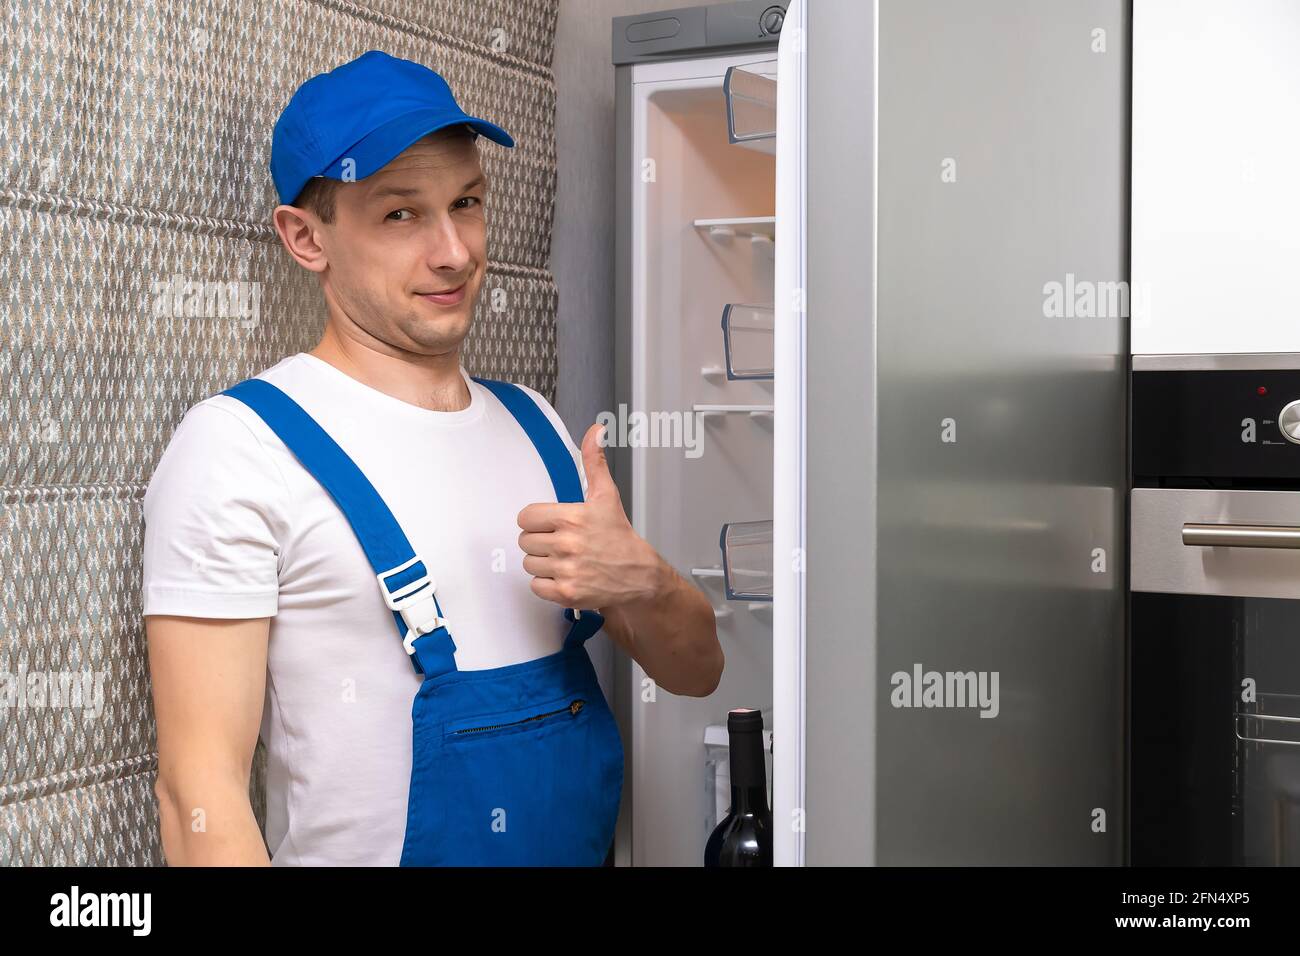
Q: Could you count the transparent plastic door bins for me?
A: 3